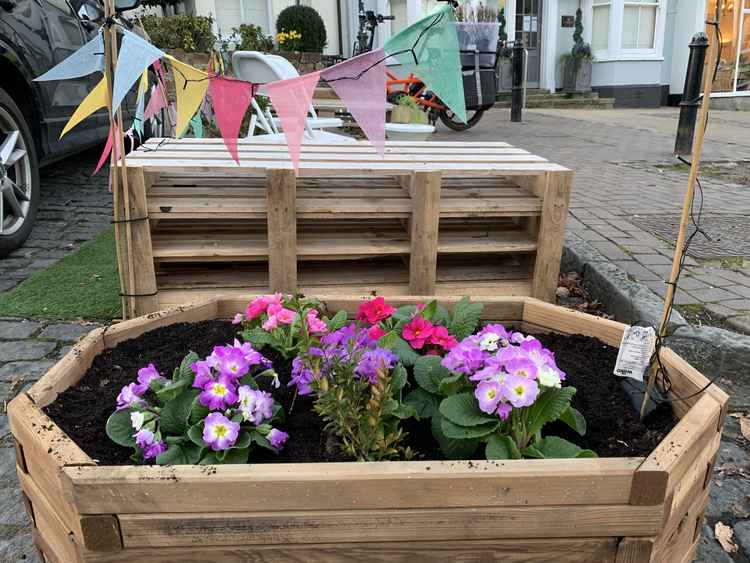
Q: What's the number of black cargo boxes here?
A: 1